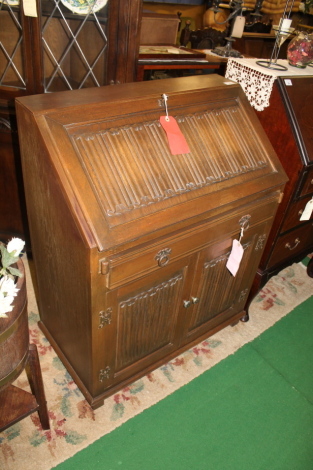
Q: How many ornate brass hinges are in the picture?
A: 4